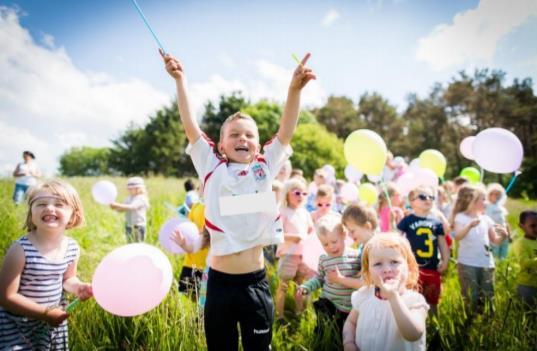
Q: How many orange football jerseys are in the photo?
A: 0